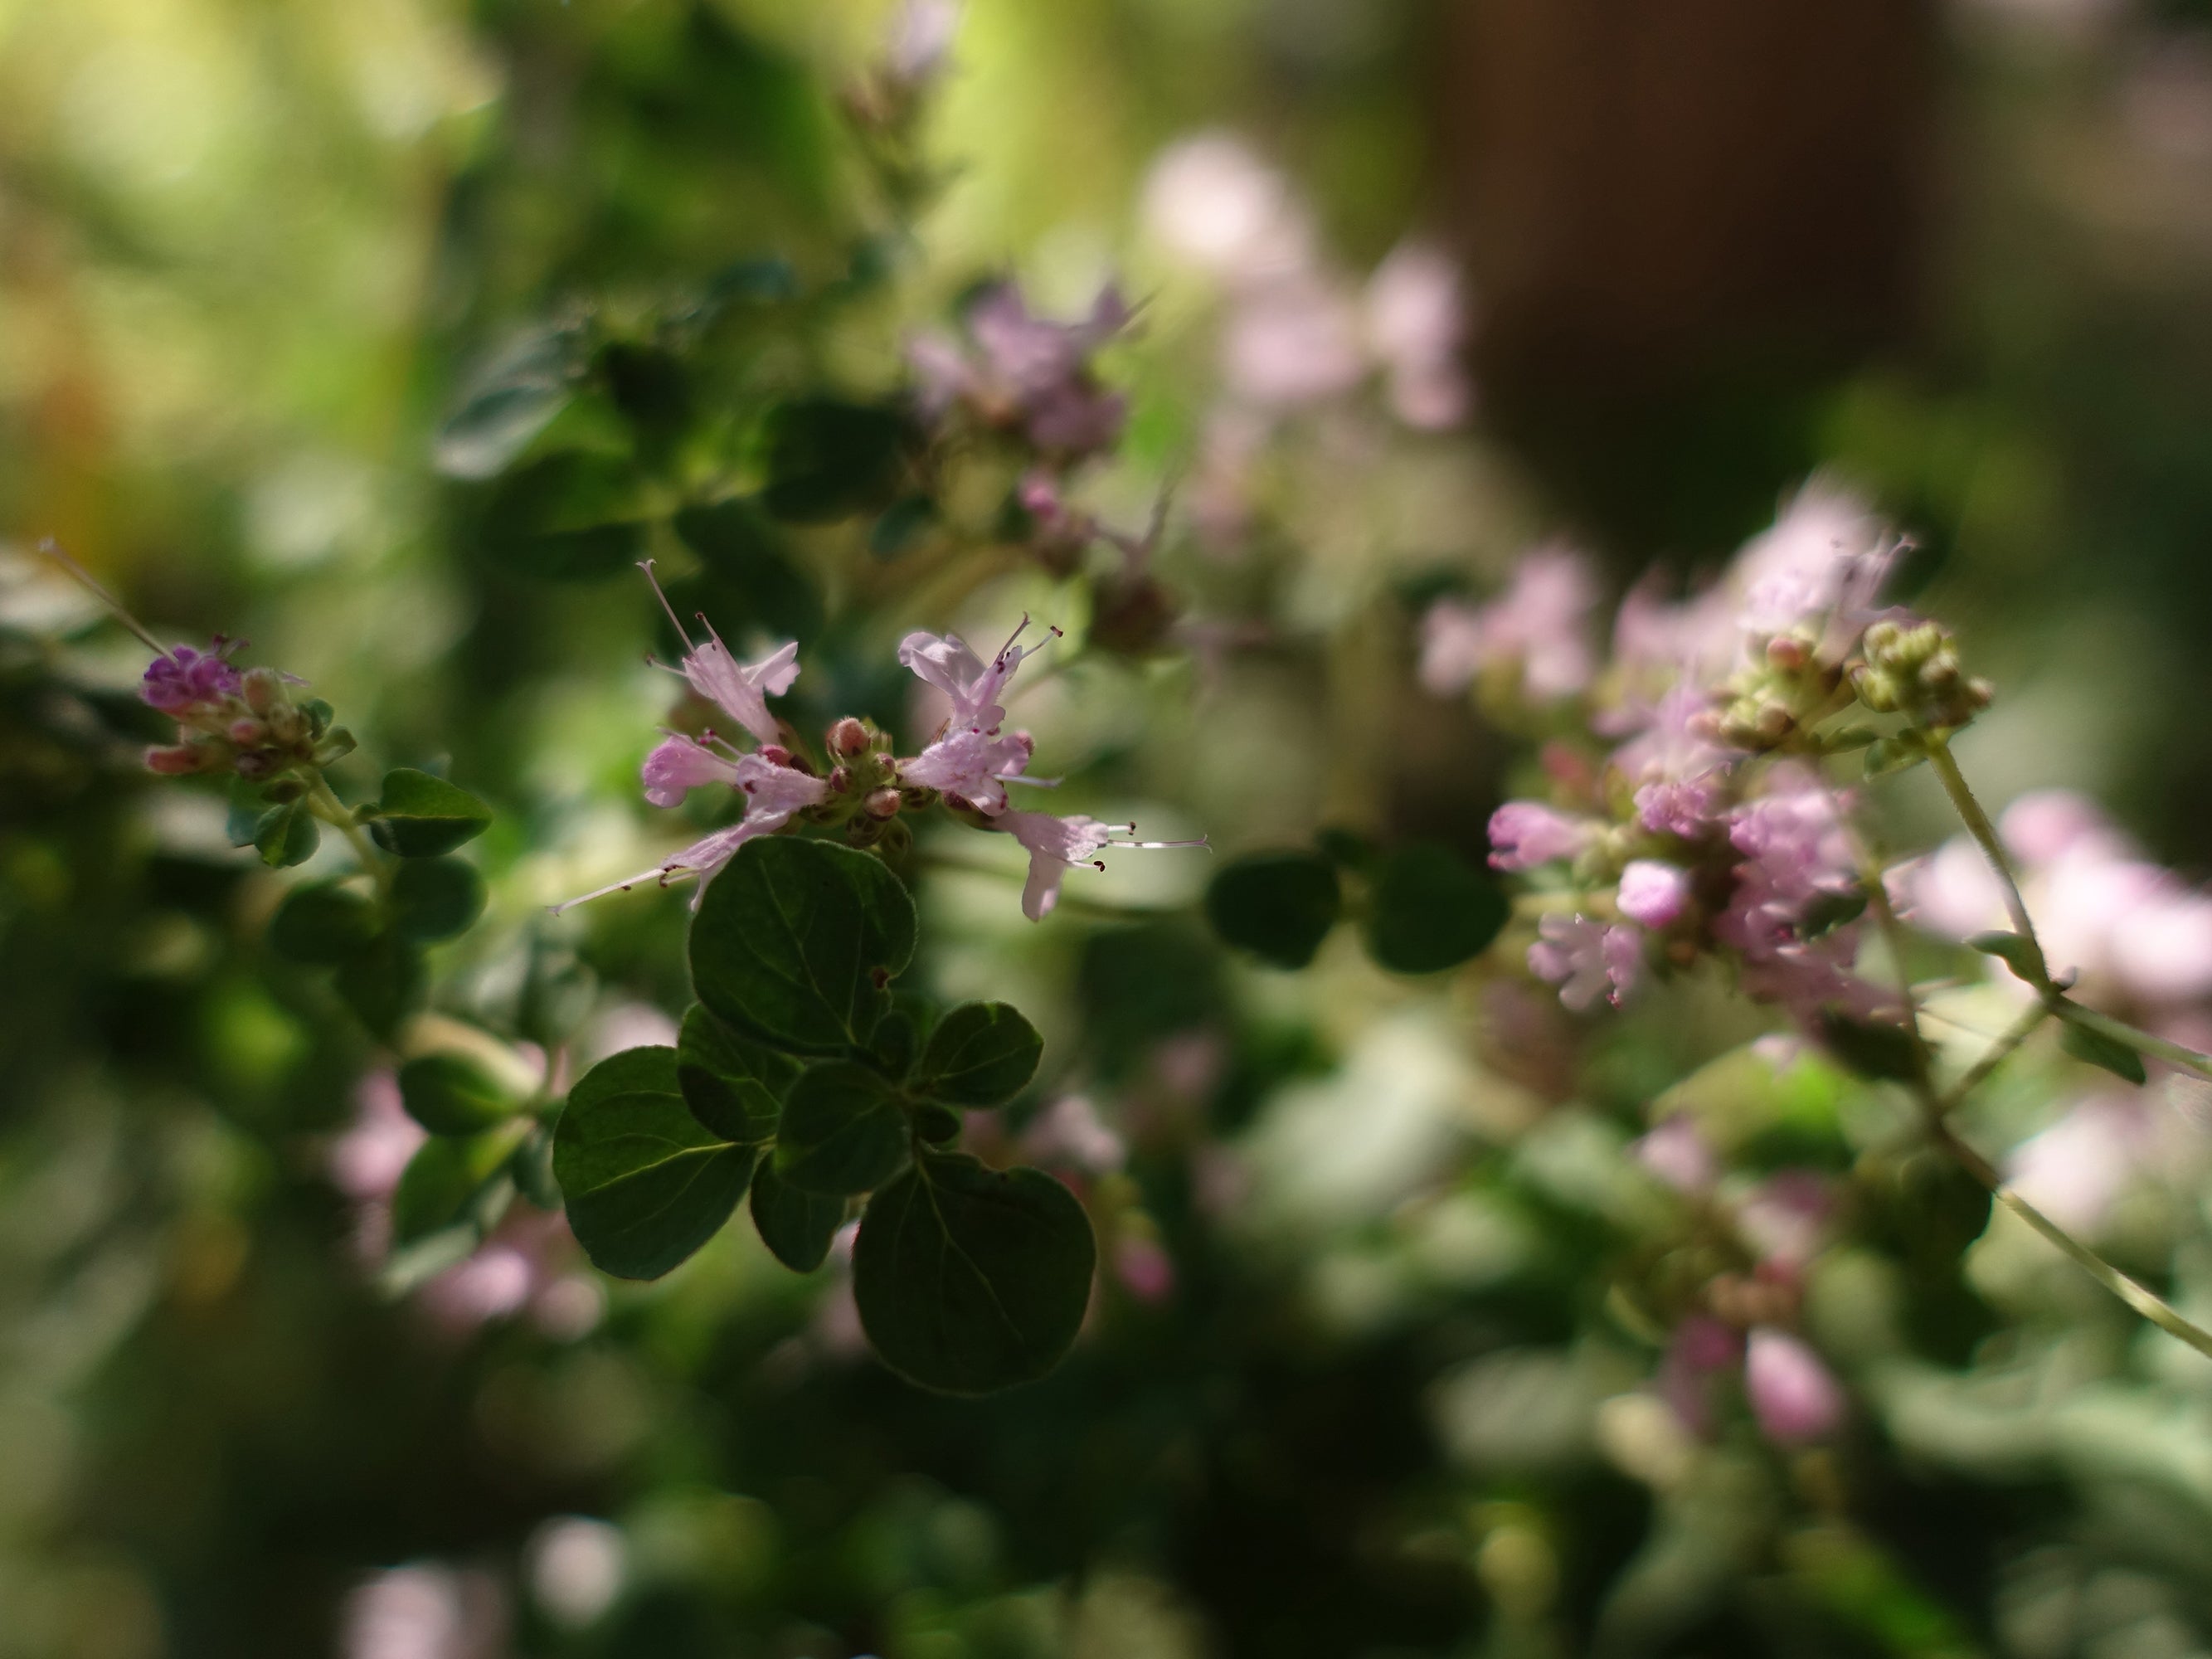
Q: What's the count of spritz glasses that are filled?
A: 0